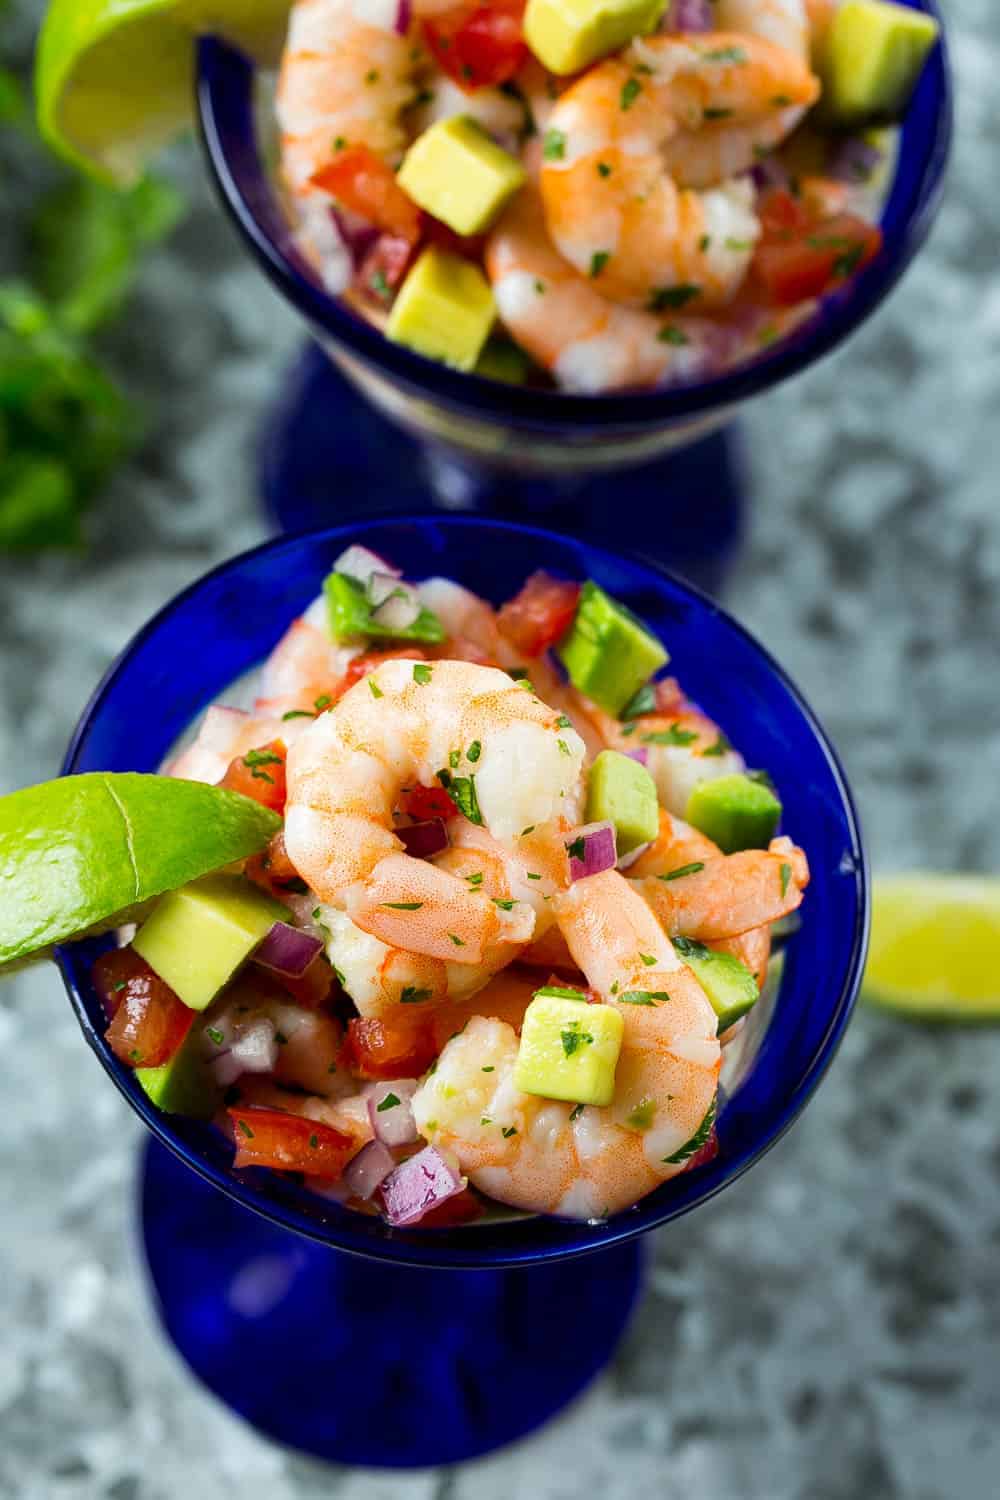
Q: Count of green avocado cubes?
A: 12